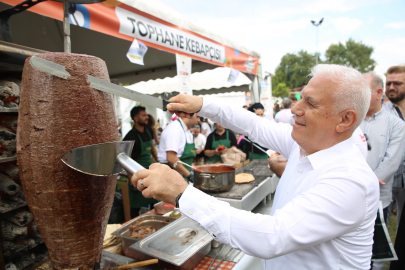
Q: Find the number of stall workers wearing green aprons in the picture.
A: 4